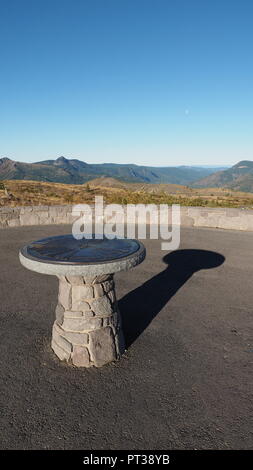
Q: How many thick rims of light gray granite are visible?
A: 1